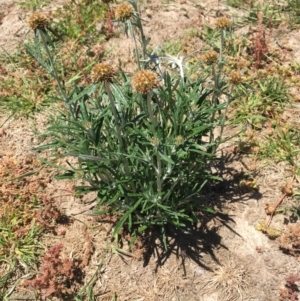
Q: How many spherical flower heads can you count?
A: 7